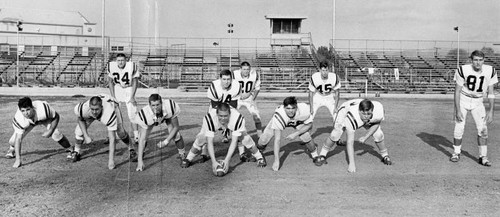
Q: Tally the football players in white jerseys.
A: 11